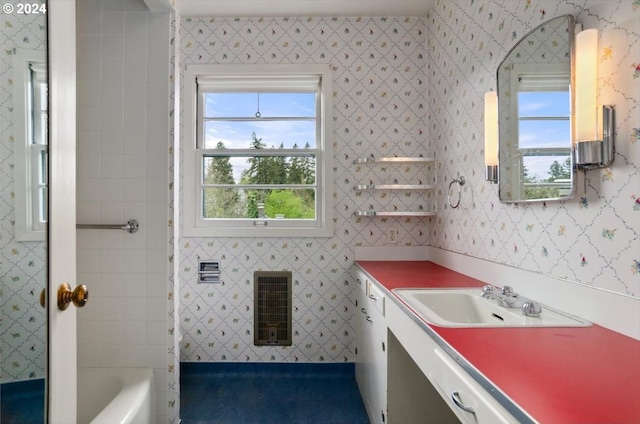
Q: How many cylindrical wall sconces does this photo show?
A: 2